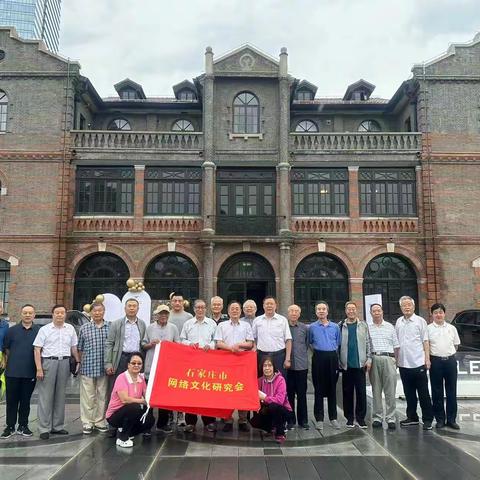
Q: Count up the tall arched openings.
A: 5